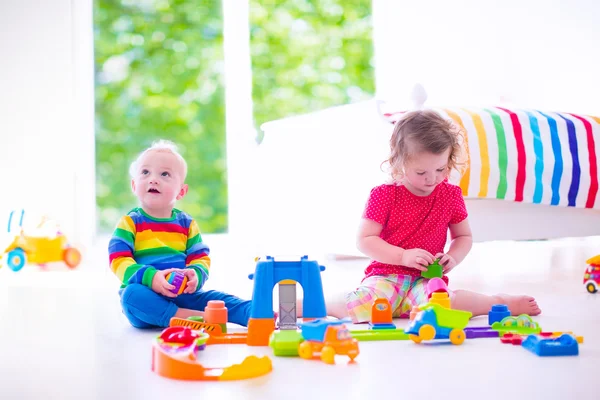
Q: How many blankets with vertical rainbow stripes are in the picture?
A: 1